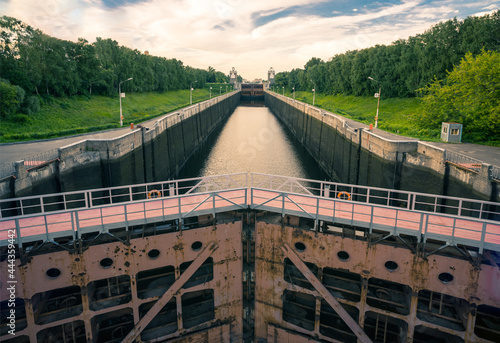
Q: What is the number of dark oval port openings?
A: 8